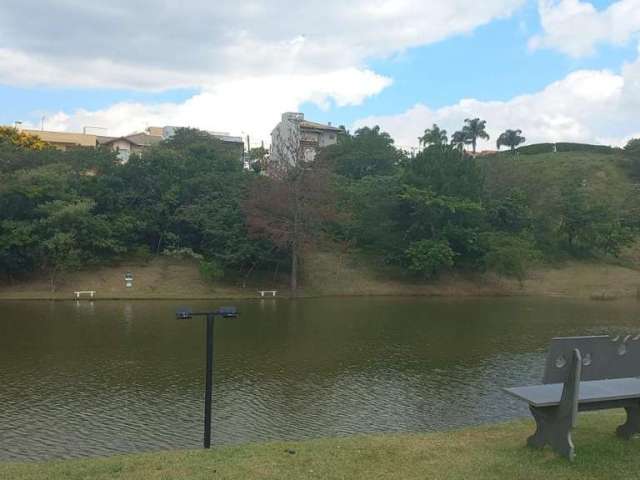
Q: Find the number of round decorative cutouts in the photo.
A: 3